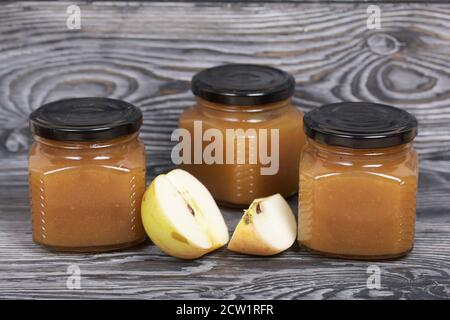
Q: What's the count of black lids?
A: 3